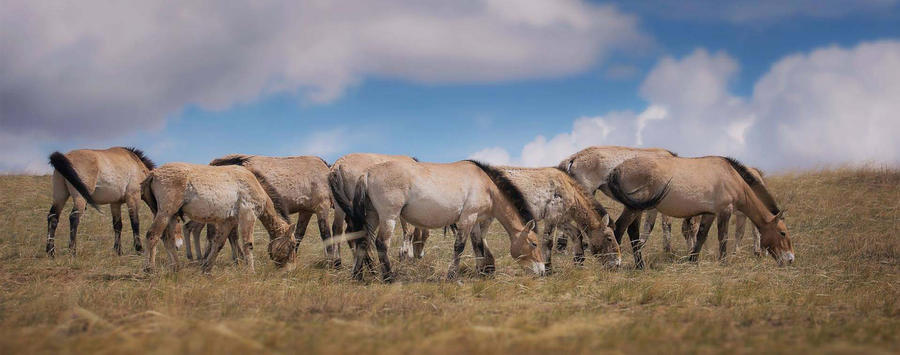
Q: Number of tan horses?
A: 8